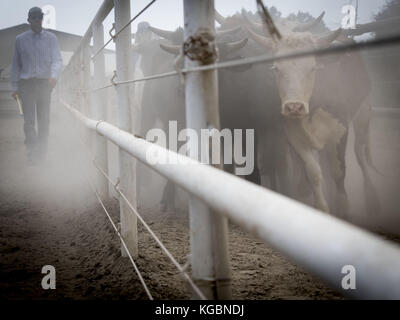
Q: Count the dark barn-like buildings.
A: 1